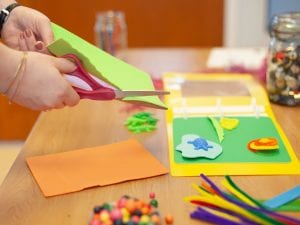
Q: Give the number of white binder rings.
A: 3